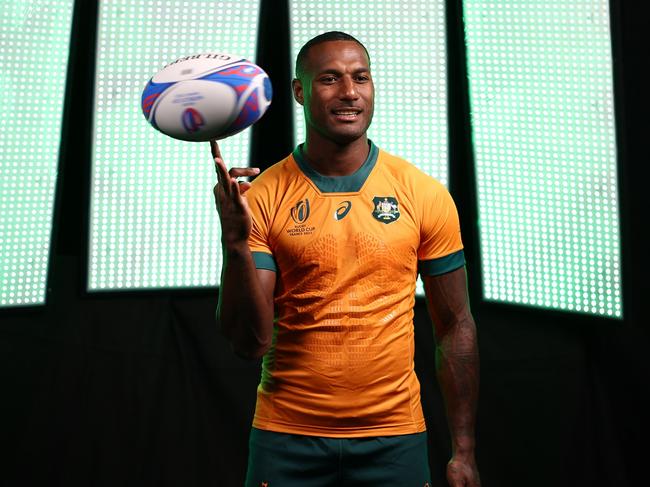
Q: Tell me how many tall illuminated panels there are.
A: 4